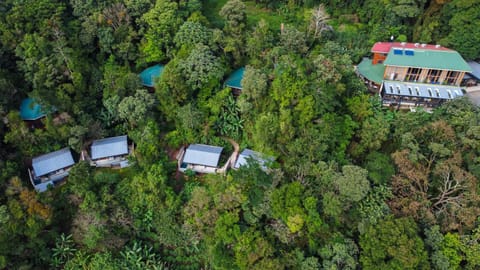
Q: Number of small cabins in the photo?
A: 7